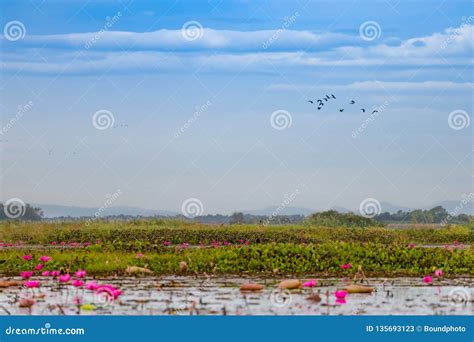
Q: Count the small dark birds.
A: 11